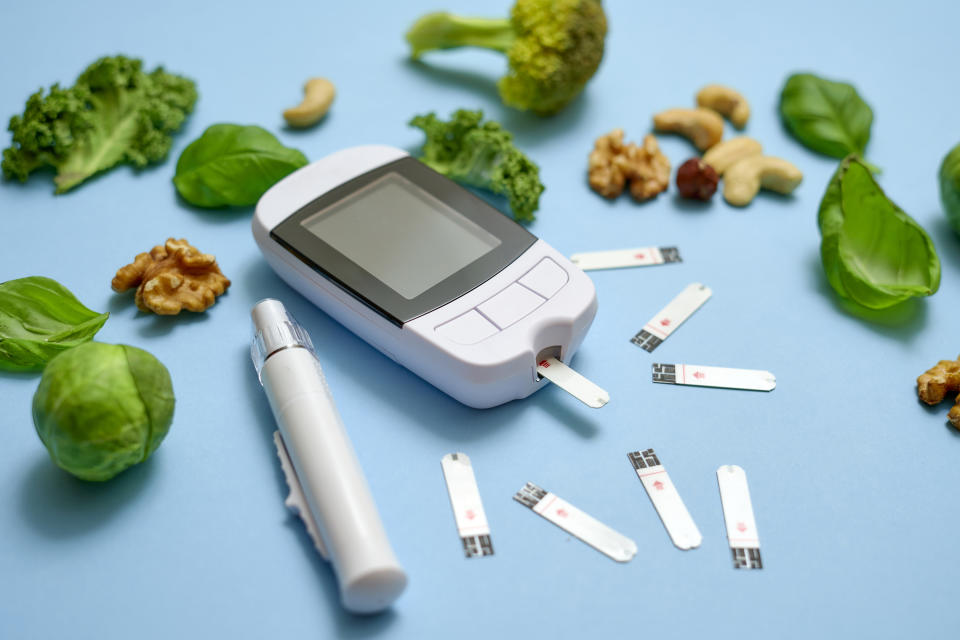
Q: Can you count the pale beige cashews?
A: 5